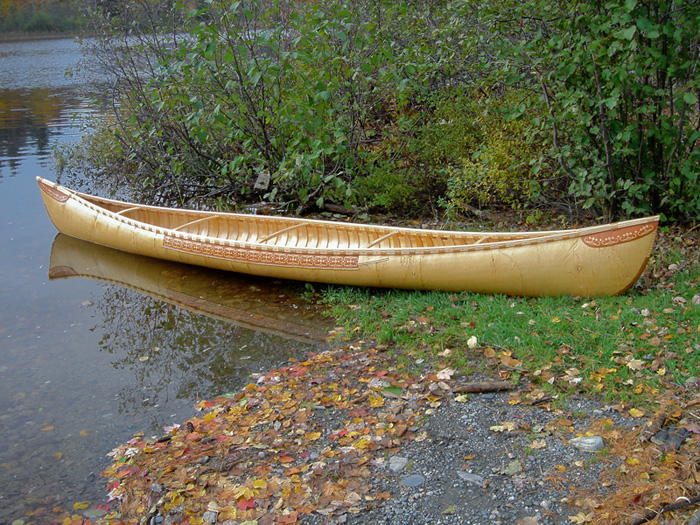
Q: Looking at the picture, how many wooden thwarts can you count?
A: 5